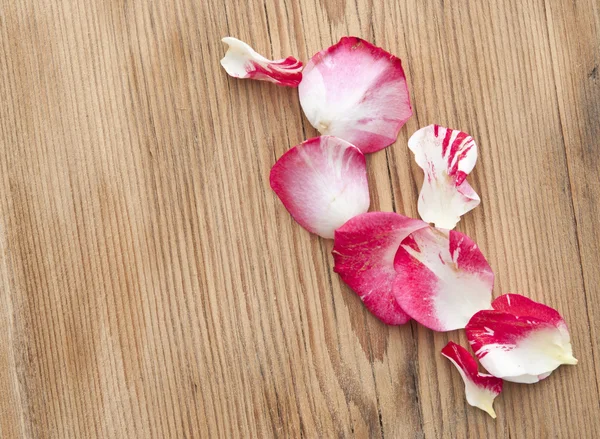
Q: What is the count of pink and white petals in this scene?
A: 8